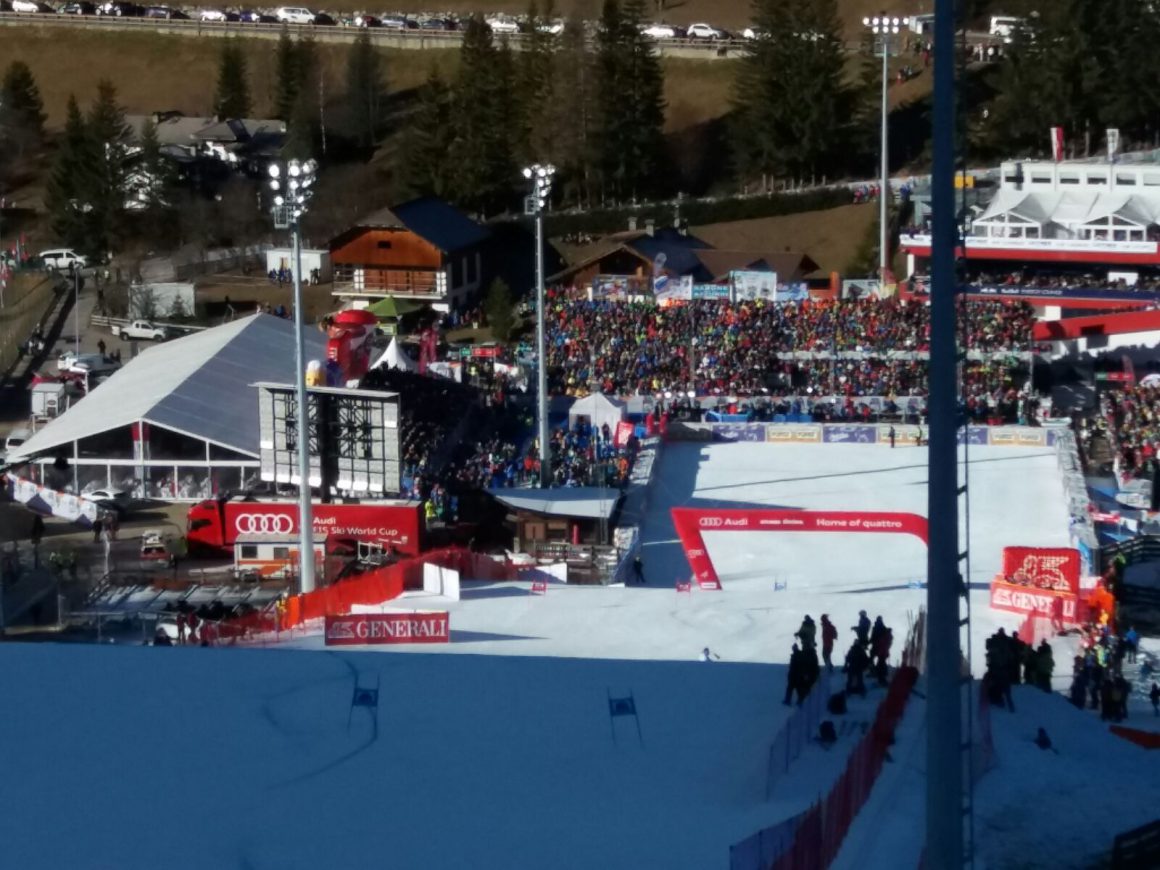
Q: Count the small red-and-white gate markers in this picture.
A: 2